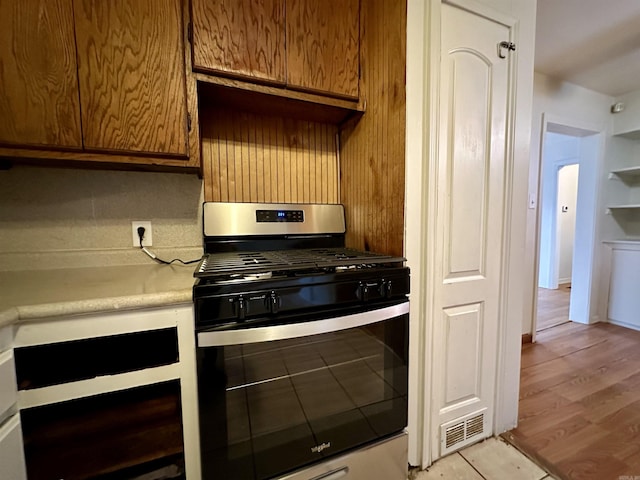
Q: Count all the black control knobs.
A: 4